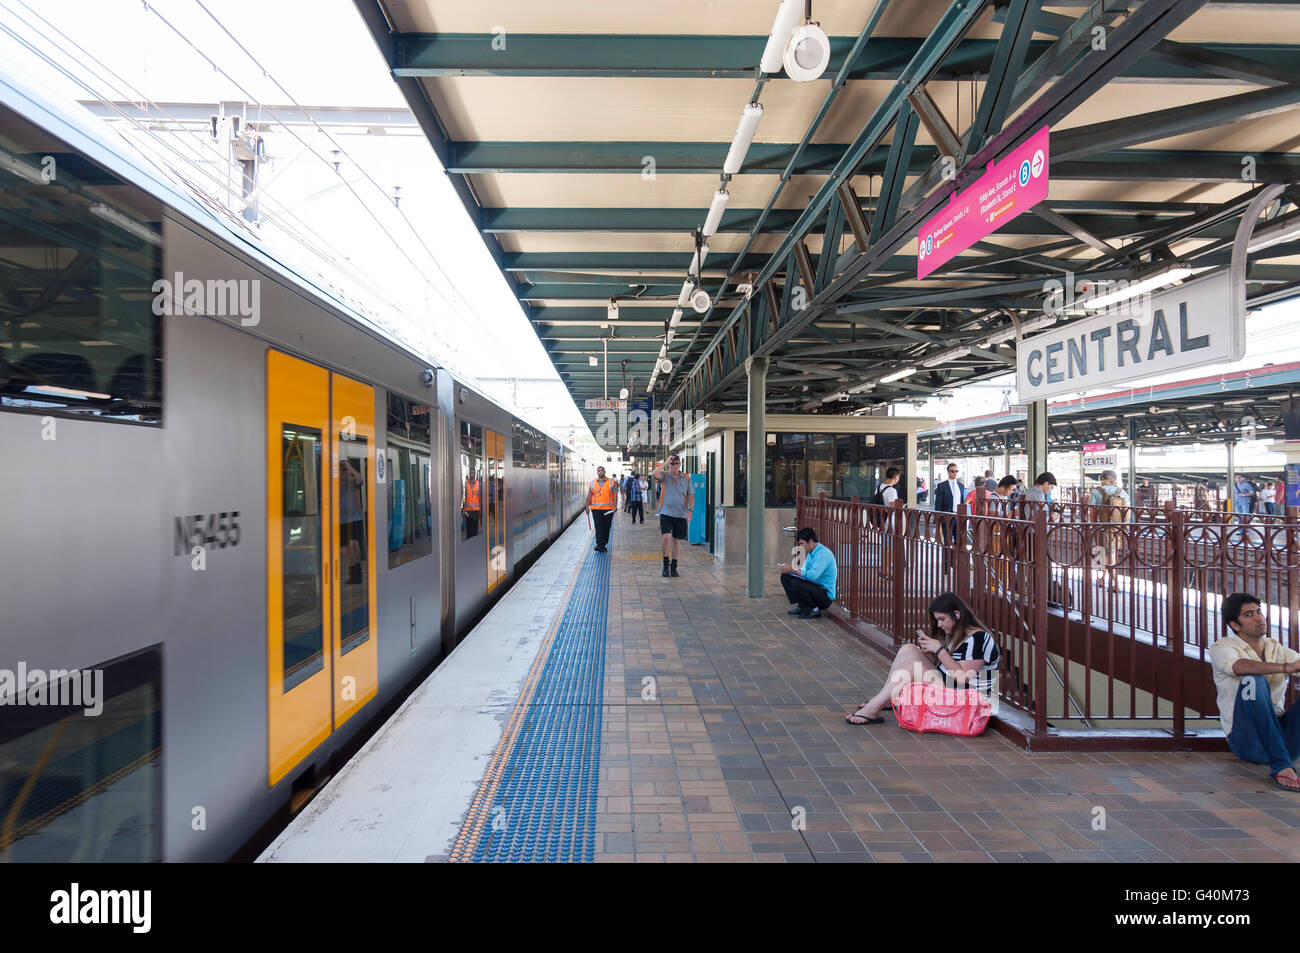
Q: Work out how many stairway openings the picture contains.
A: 1